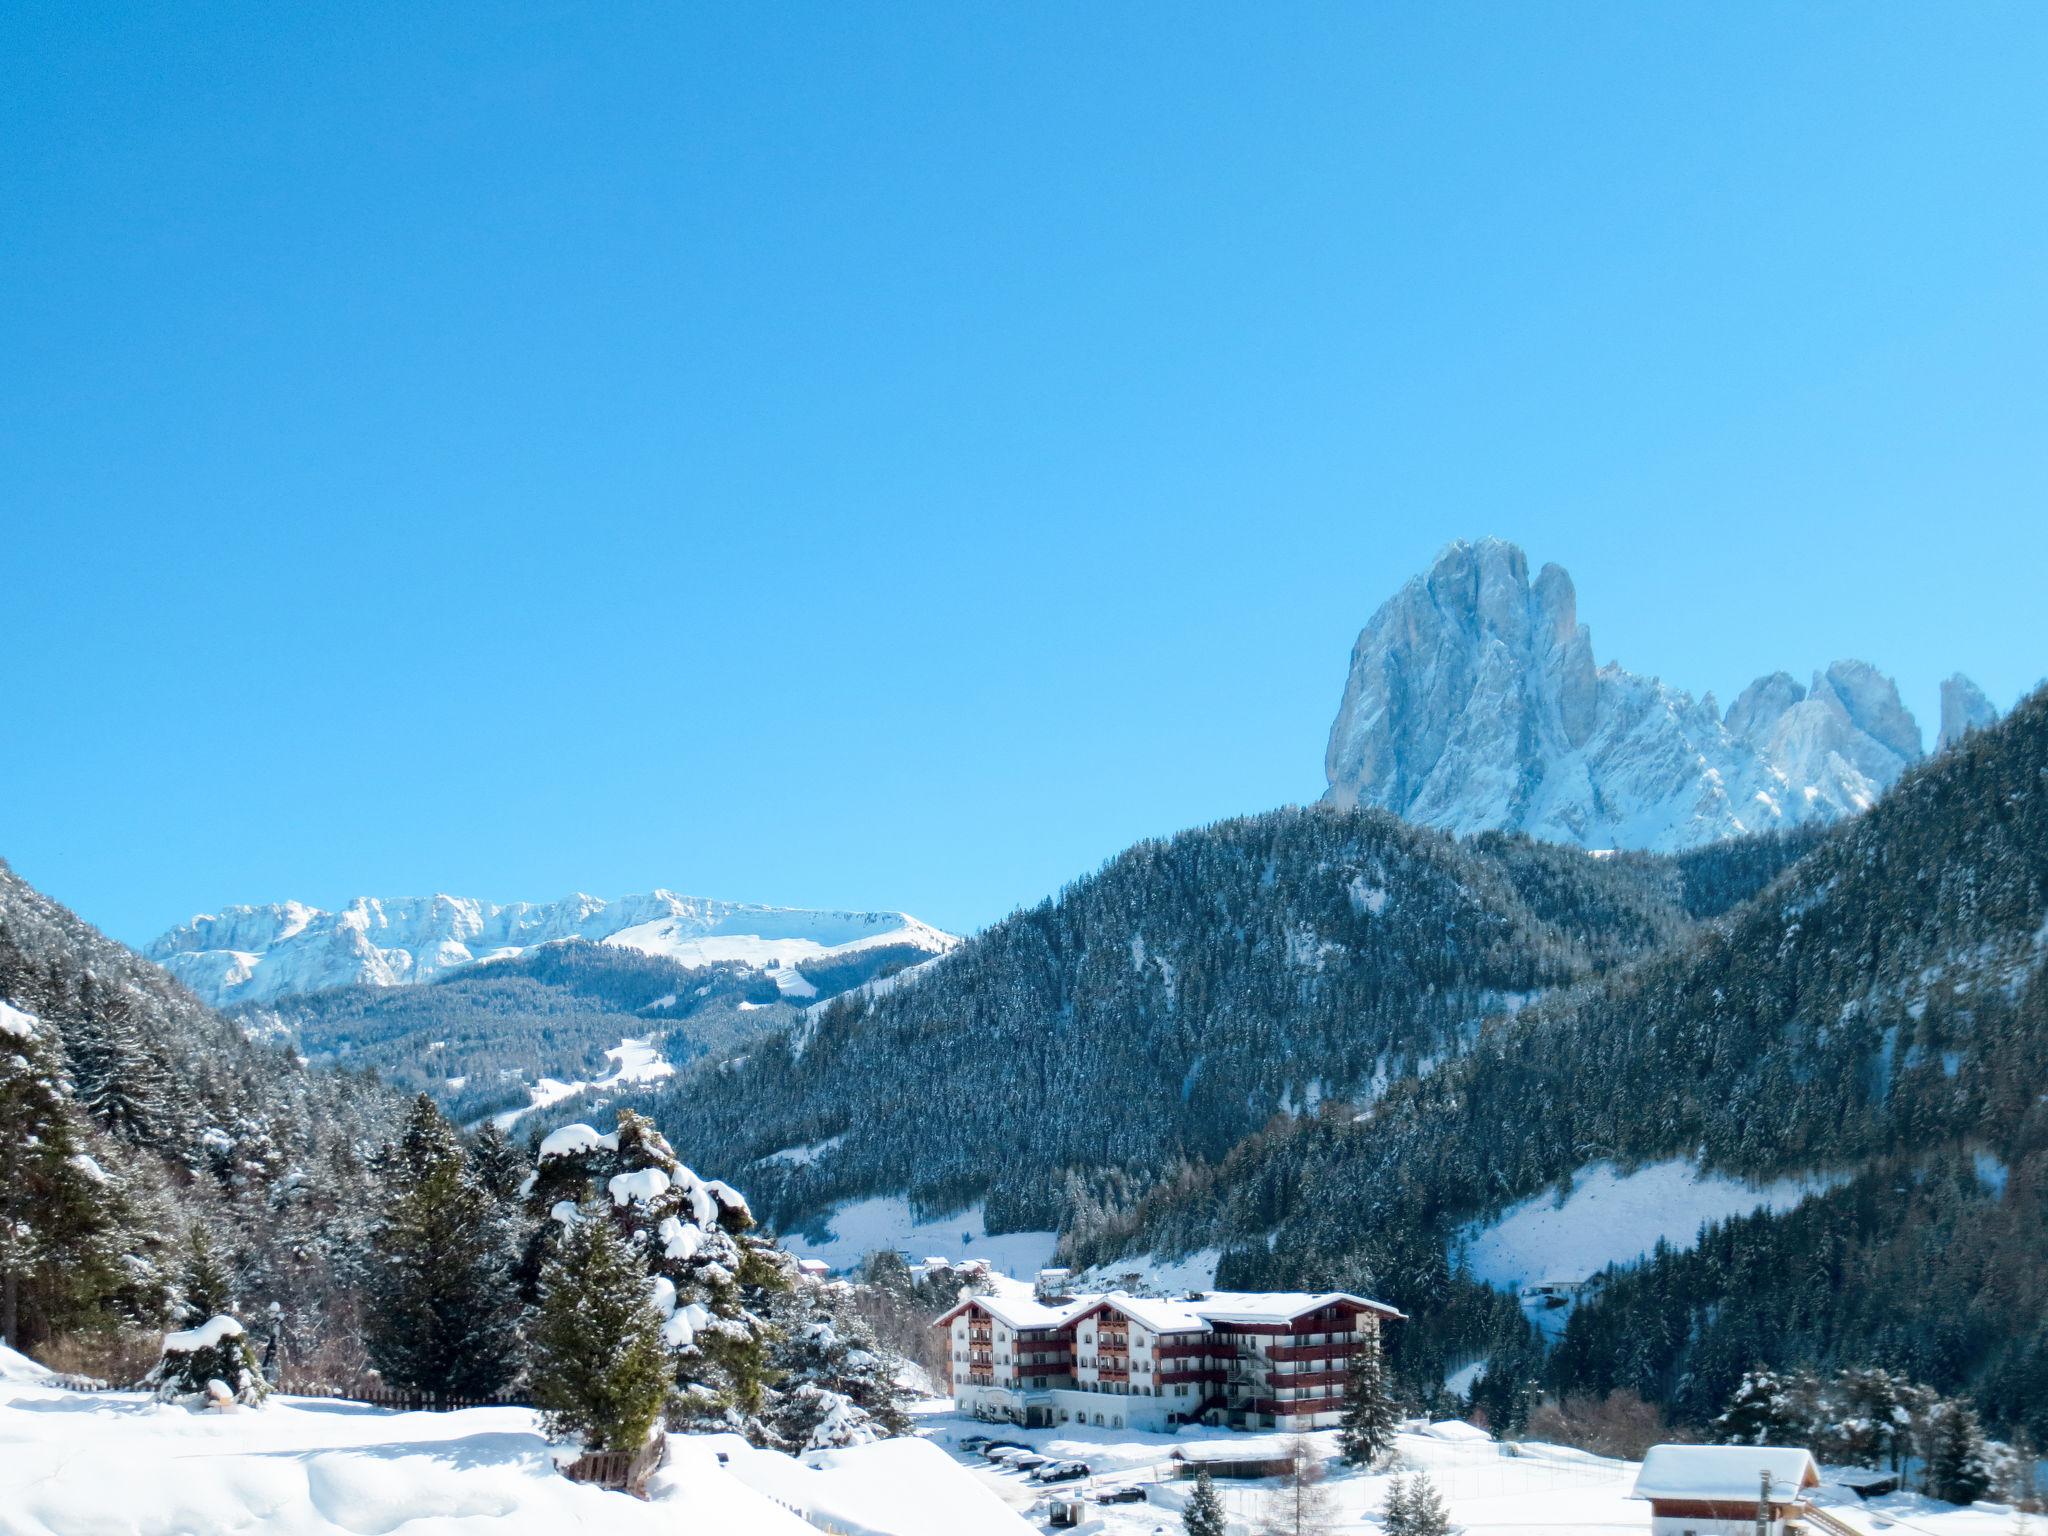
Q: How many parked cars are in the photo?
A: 8